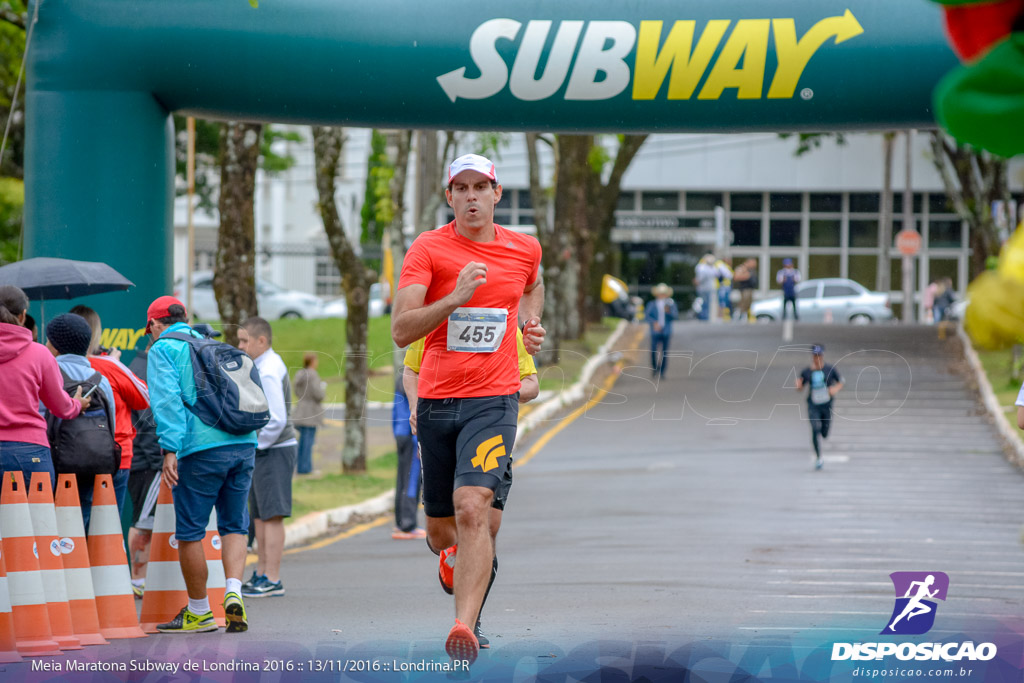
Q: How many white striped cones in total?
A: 7